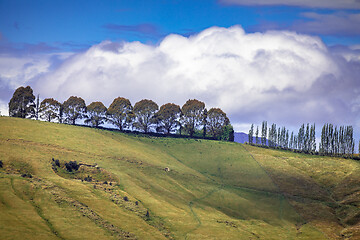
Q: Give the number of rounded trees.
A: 9